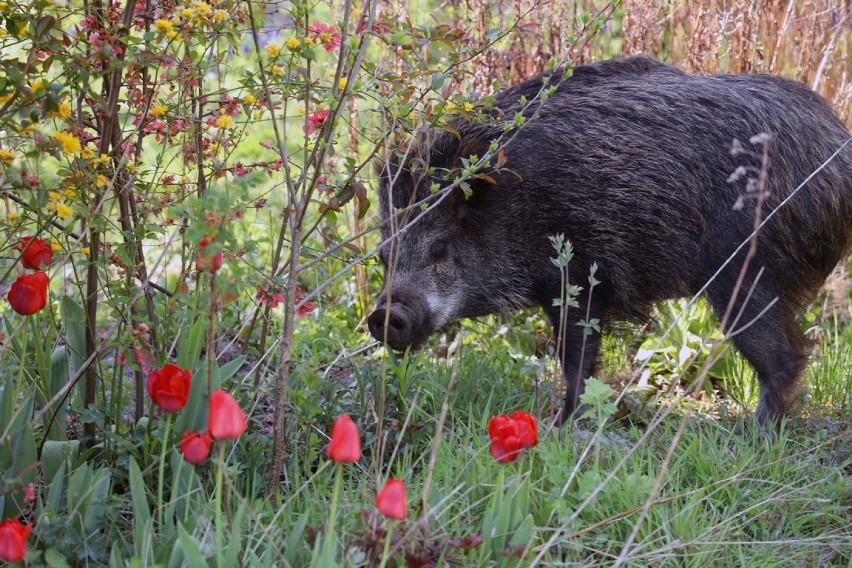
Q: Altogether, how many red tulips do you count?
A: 11